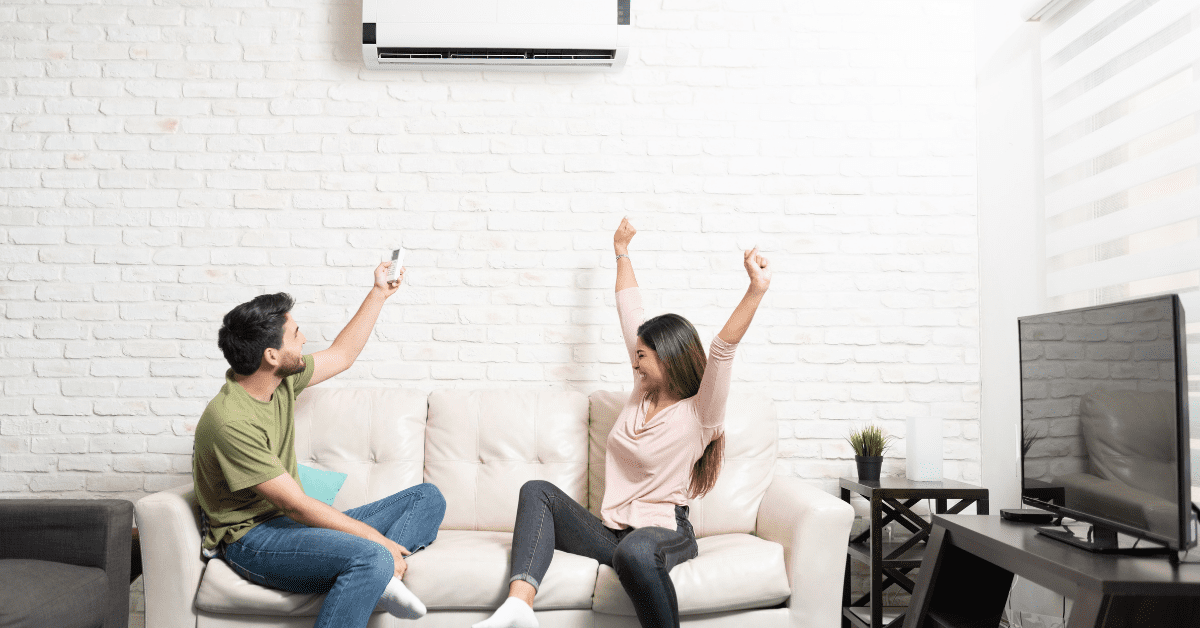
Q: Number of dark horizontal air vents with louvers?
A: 1